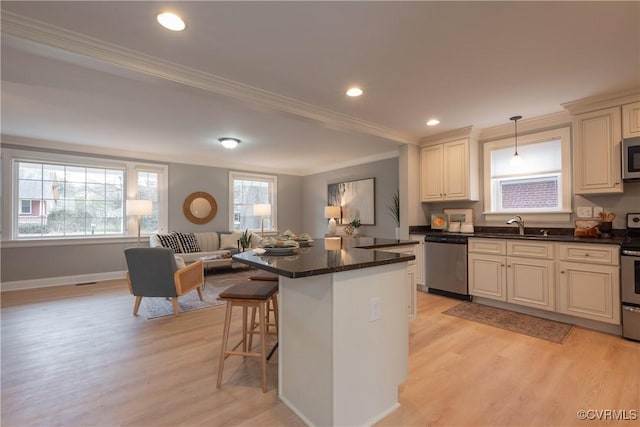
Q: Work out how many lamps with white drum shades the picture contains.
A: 3